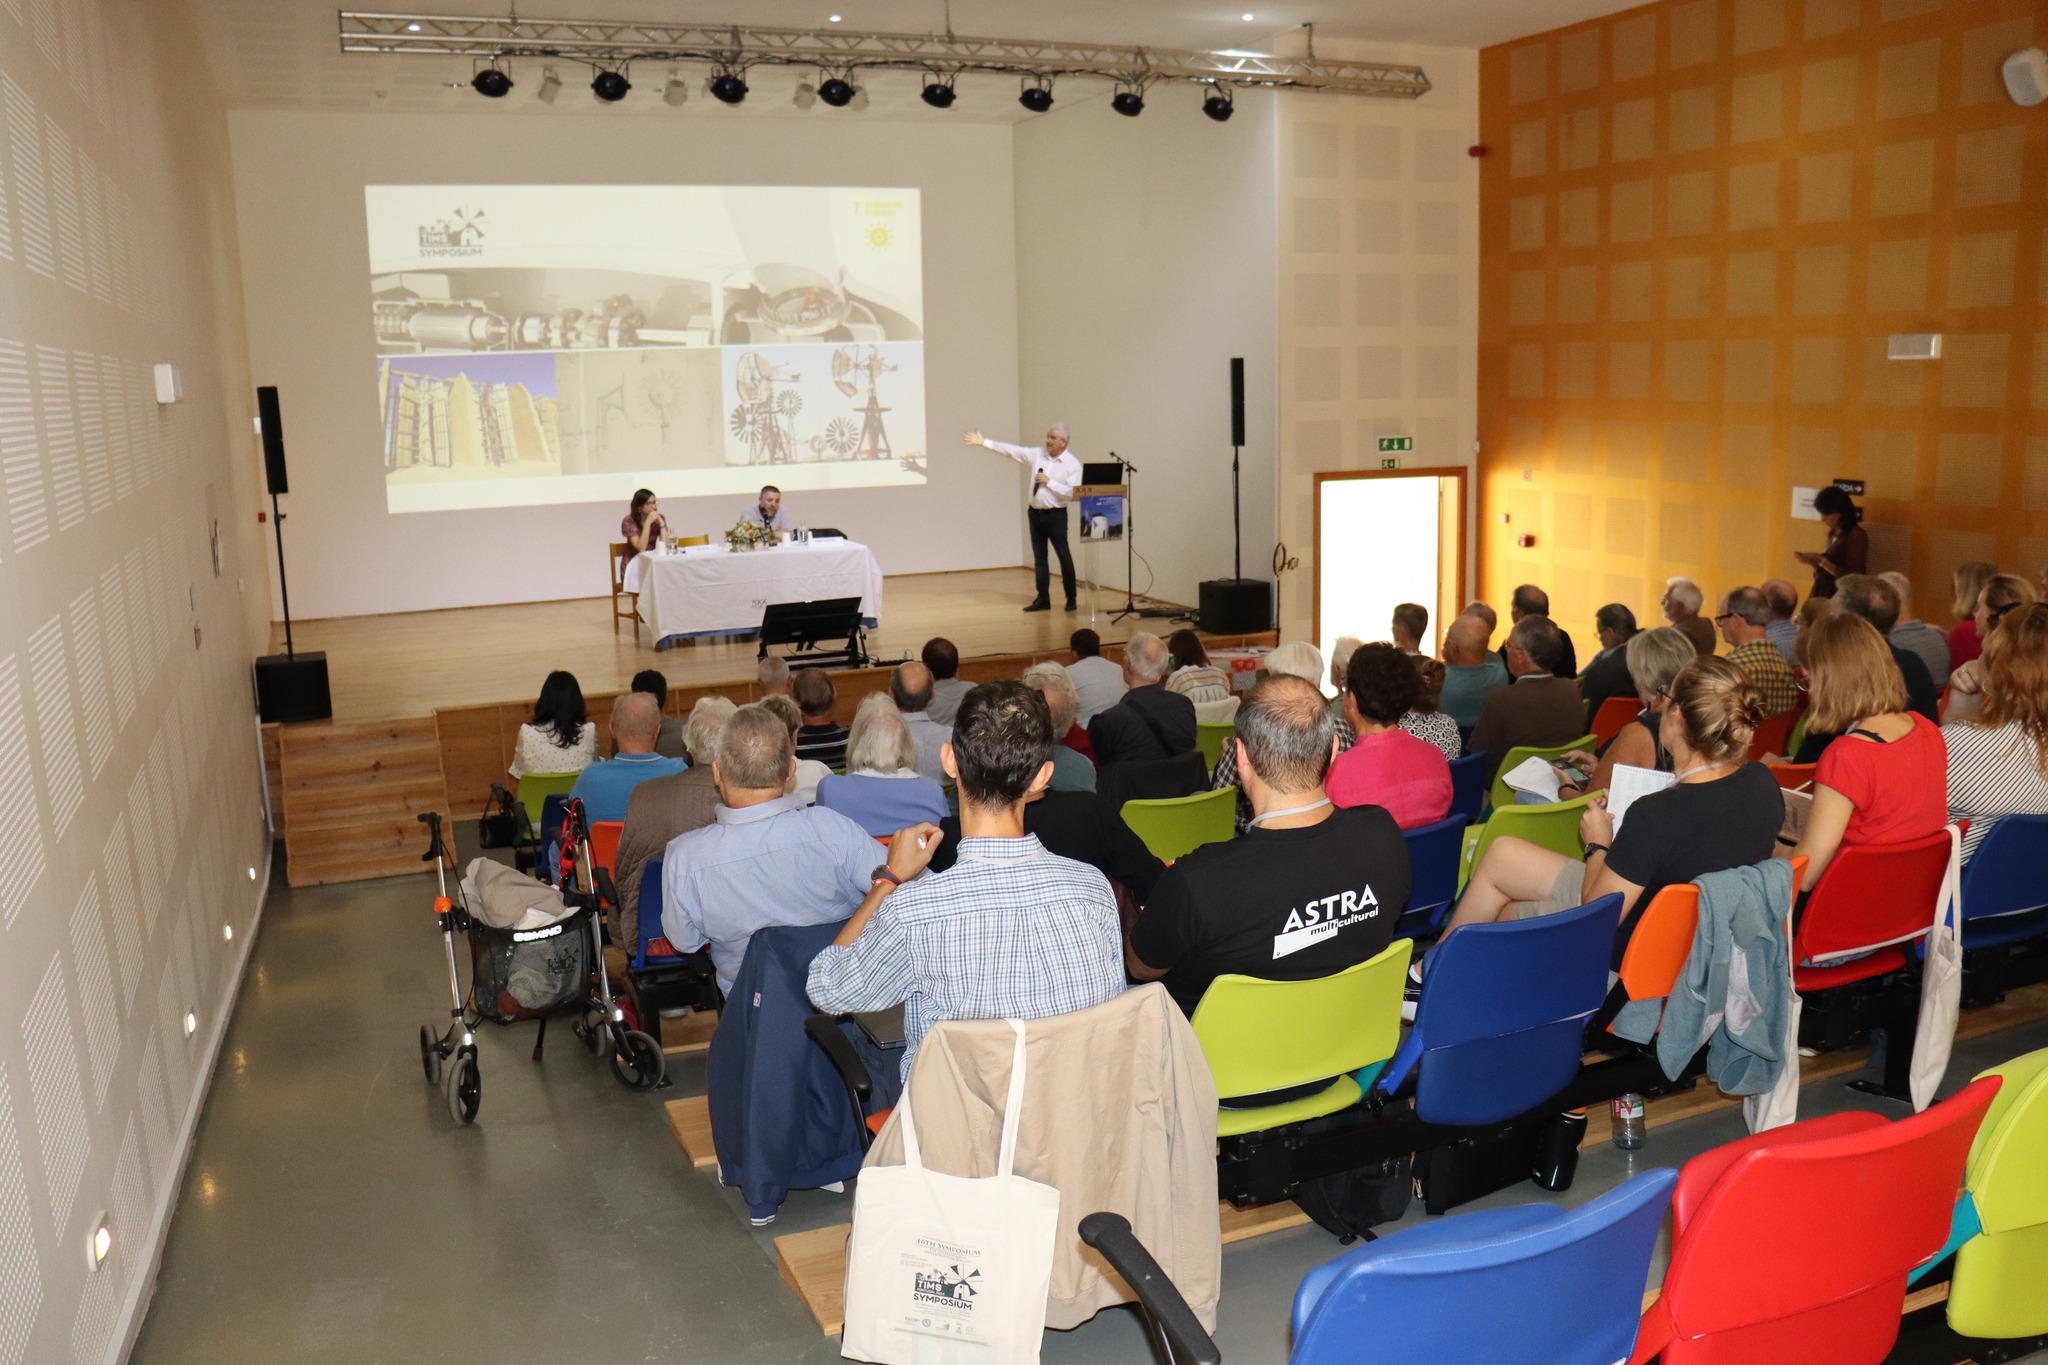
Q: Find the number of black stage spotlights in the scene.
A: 8